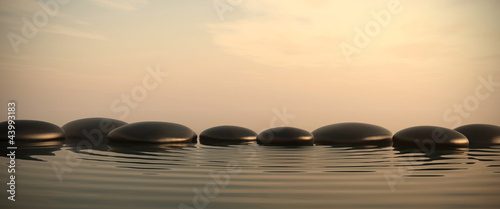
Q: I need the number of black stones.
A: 8